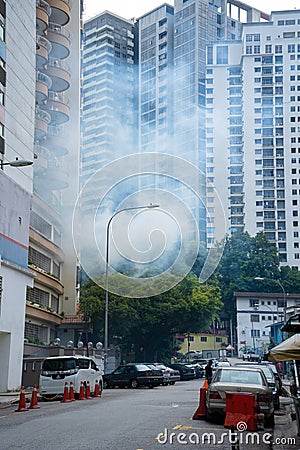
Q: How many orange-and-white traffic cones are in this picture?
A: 7